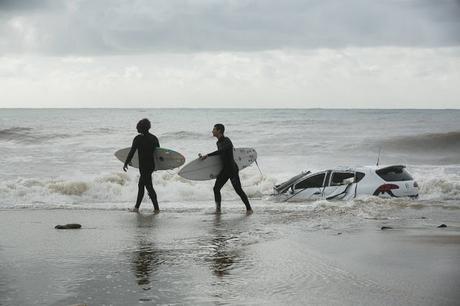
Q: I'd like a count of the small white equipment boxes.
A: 0